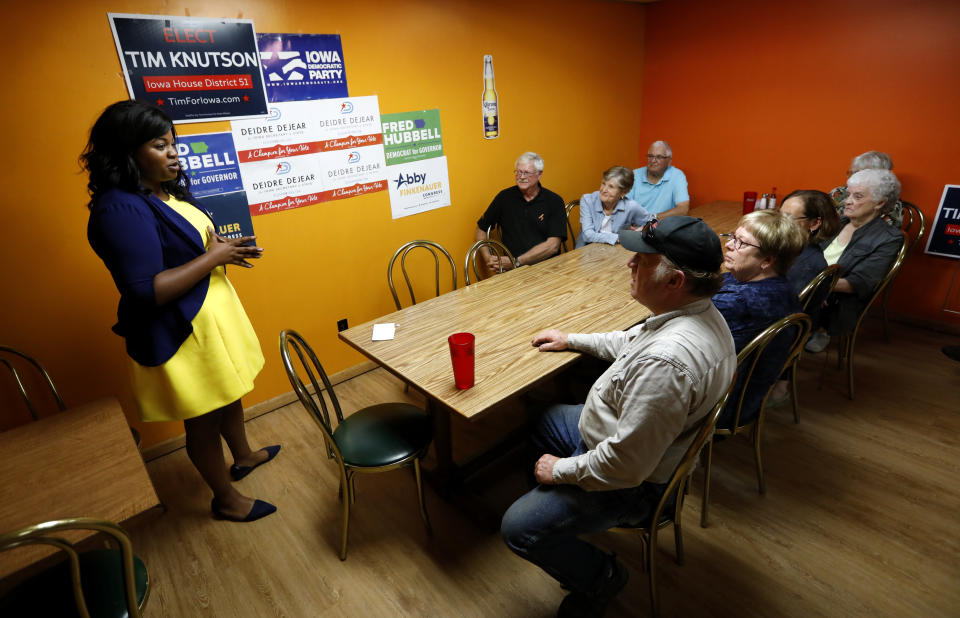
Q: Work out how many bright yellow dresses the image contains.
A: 1